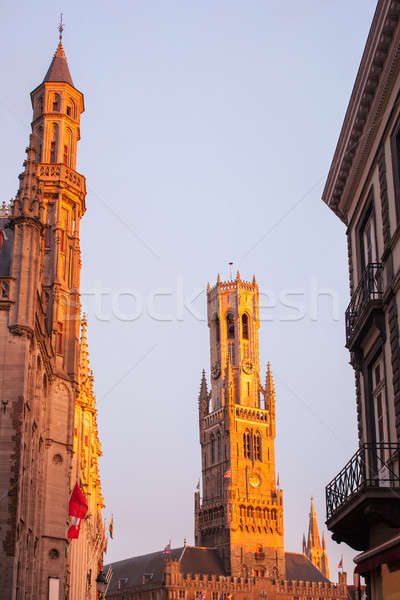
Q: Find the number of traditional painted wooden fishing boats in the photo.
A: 0